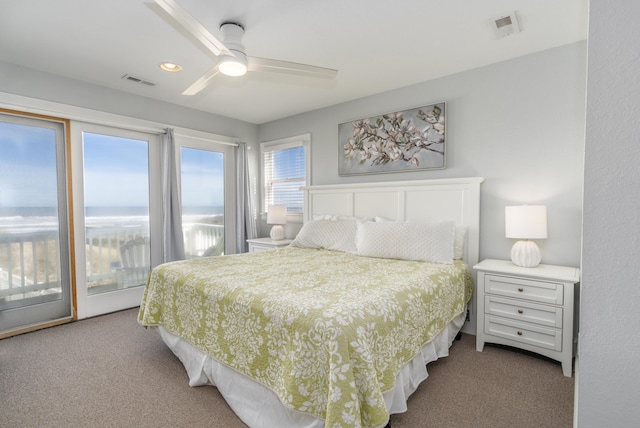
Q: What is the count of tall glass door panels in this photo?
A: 3